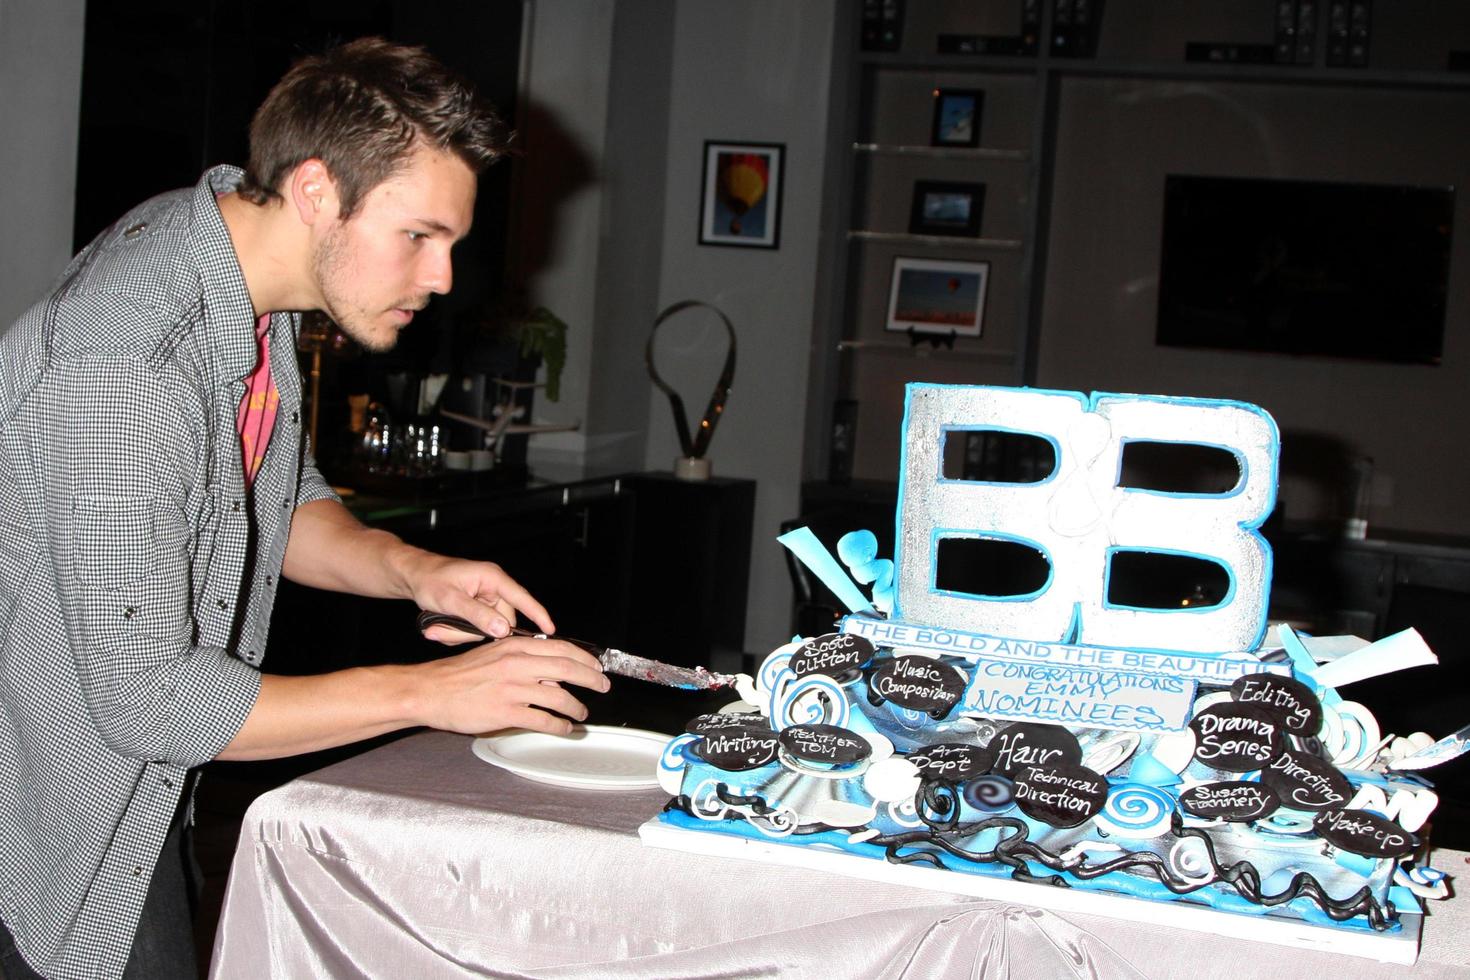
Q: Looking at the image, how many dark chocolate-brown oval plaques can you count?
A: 13